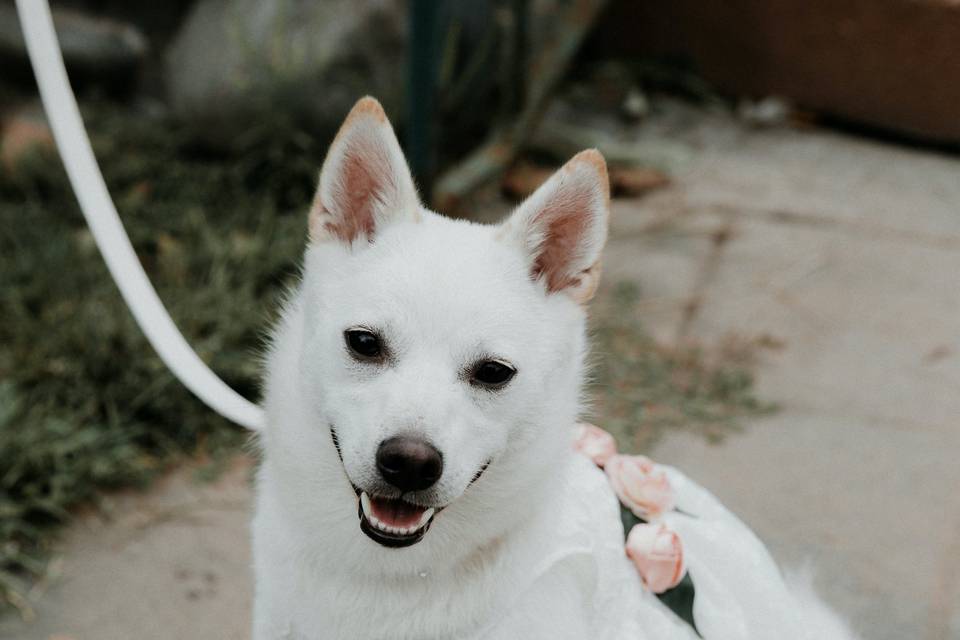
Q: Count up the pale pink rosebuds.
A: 3